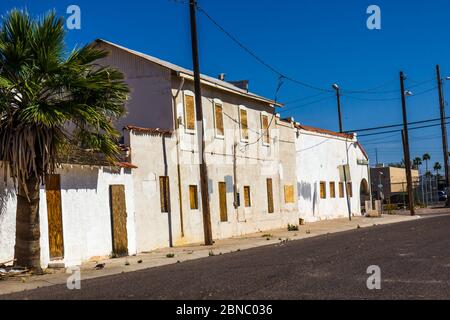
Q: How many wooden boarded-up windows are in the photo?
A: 14